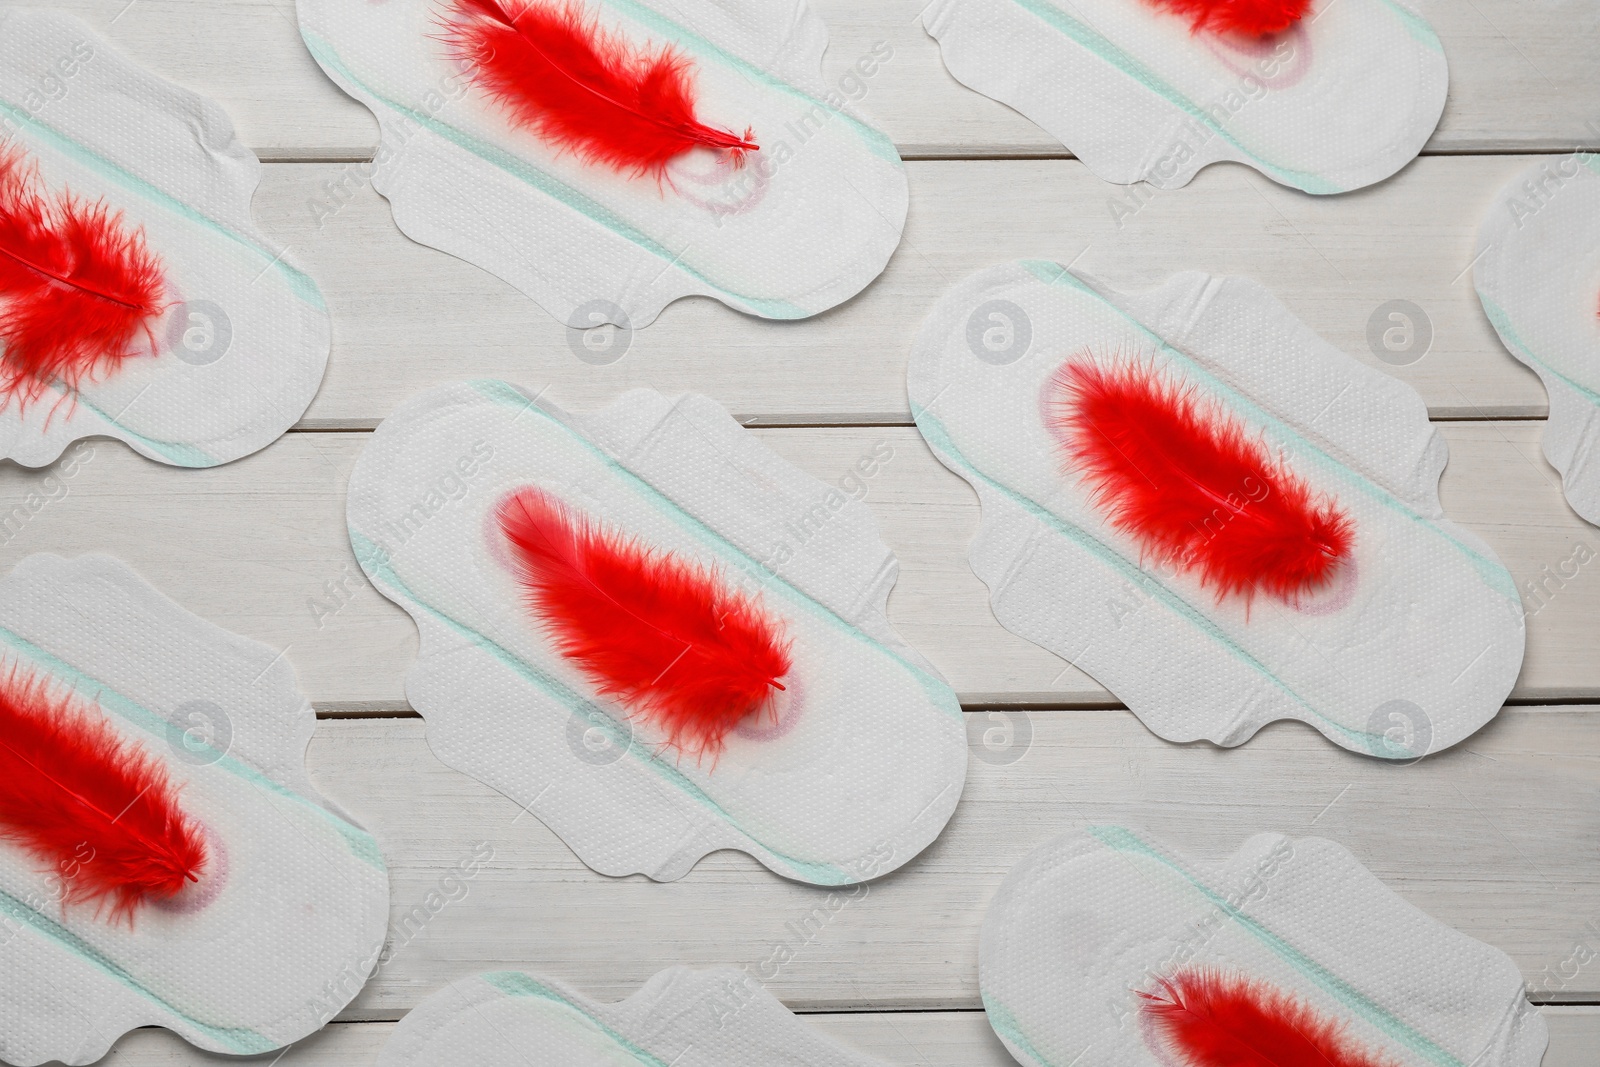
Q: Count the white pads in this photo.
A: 9